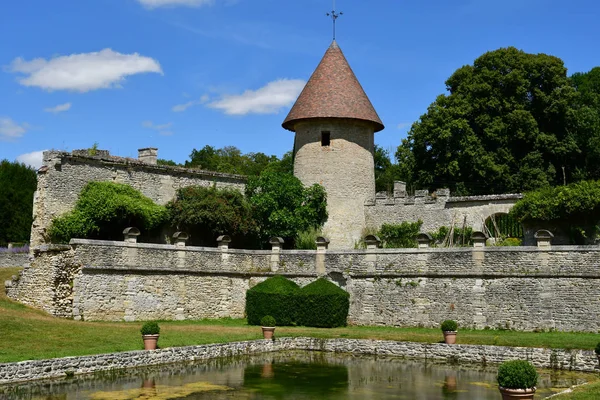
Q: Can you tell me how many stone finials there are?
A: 9